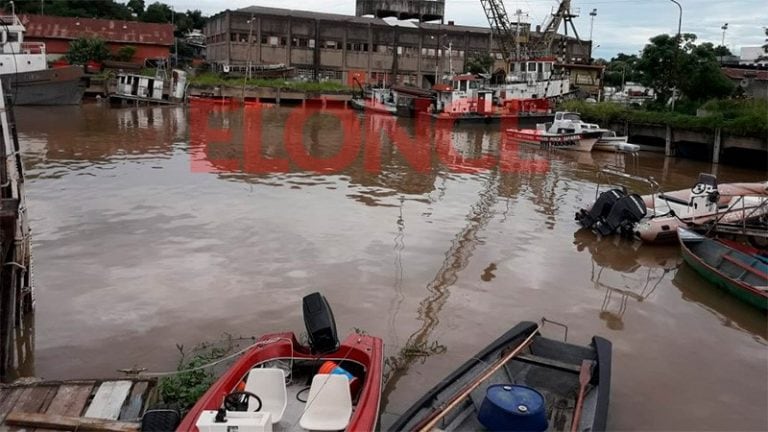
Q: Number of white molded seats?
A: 2